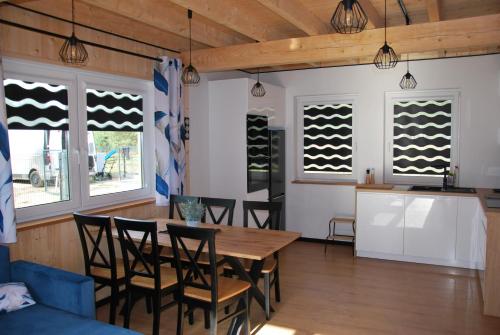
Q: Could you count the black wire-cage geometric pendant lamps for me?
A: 6